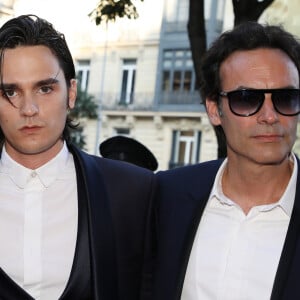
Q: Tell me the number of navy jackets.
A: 2